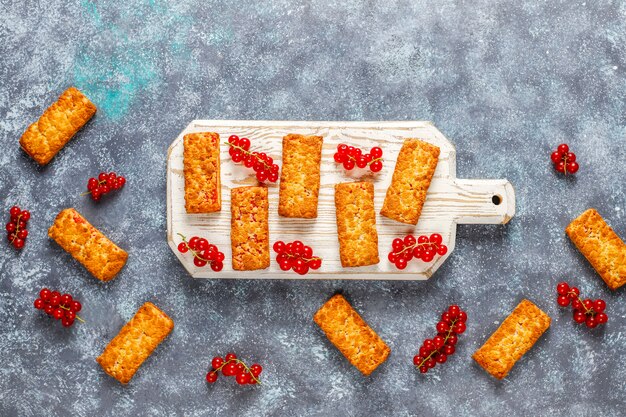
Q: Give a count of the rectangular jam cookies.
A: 11